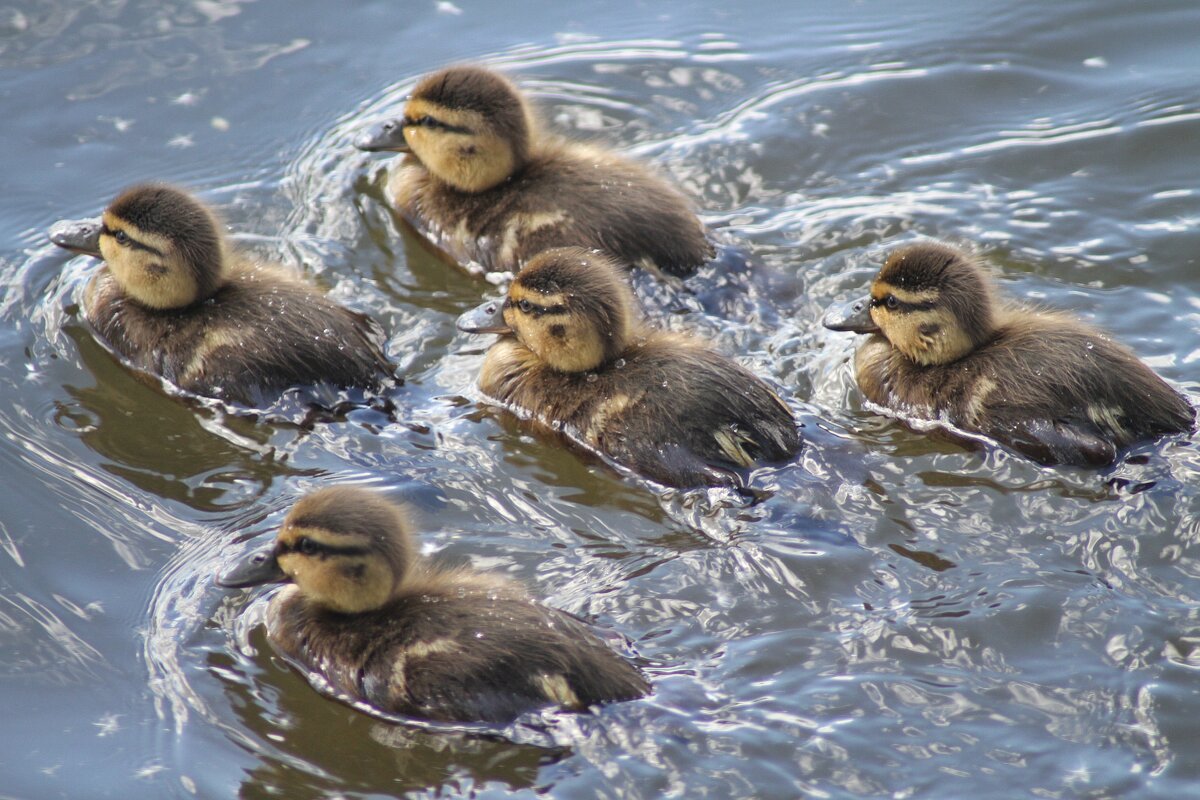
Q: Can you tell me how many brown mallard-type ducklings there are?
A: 5